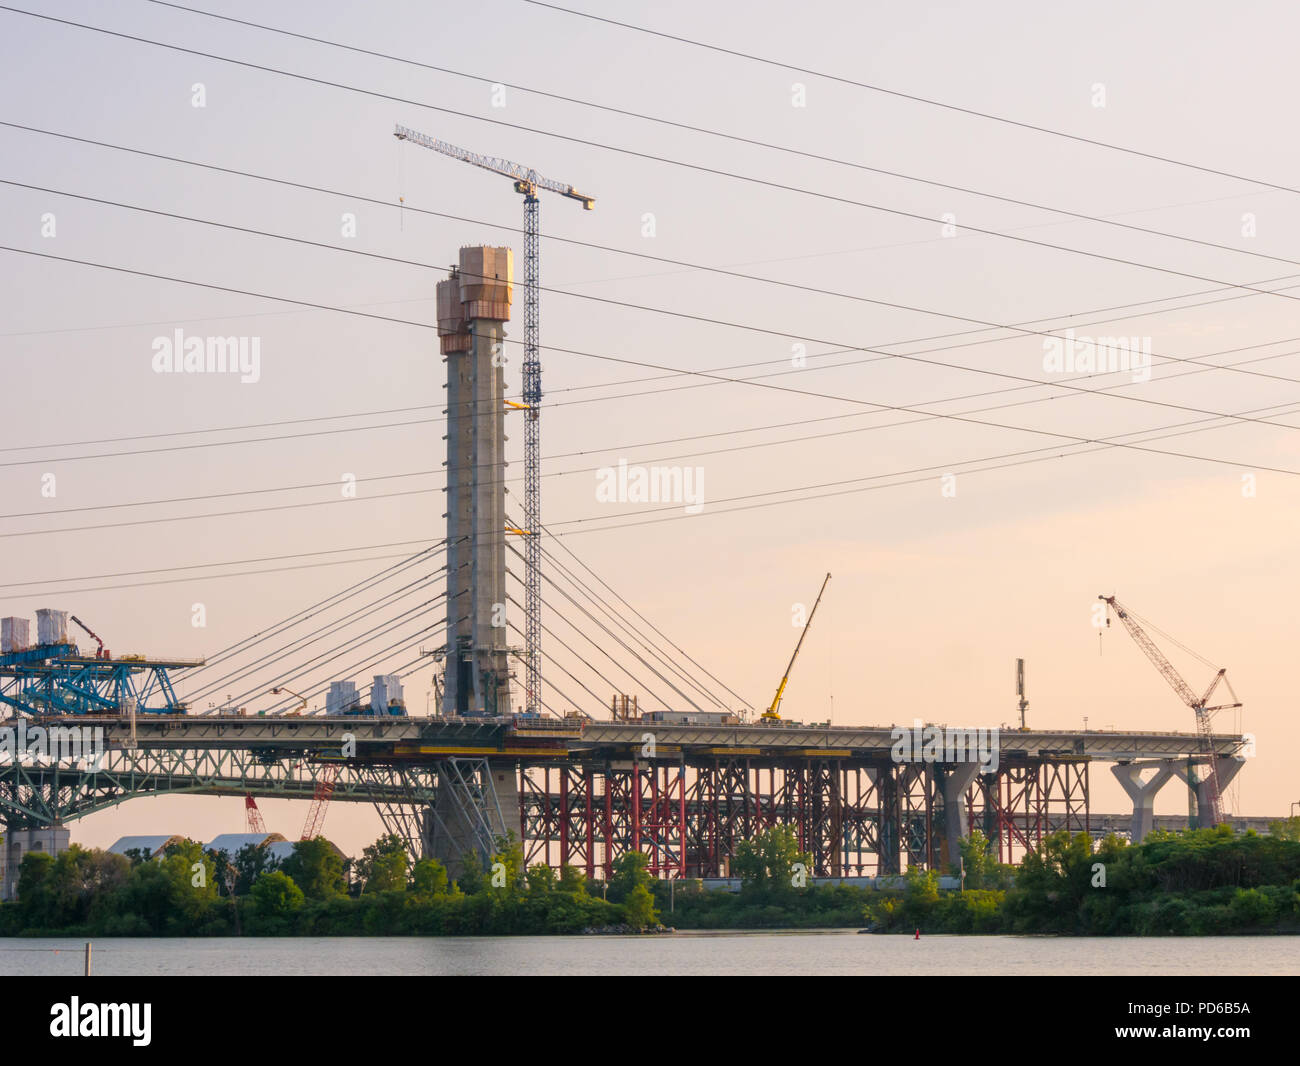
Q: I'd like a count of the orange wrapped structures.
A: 2